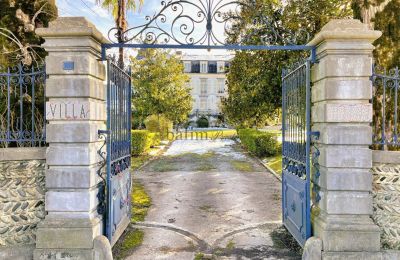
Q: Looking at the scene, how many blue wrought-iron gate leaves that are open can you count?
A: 2